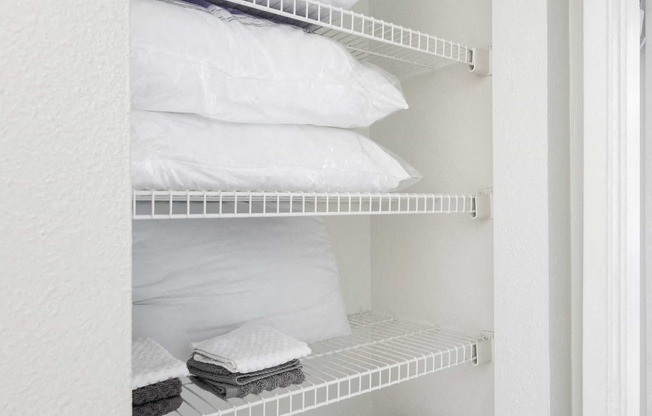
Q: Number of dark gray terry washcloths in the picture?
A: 4